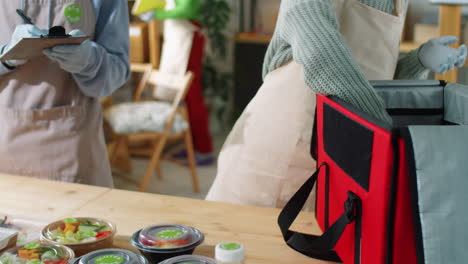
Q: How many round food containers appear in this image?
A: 5